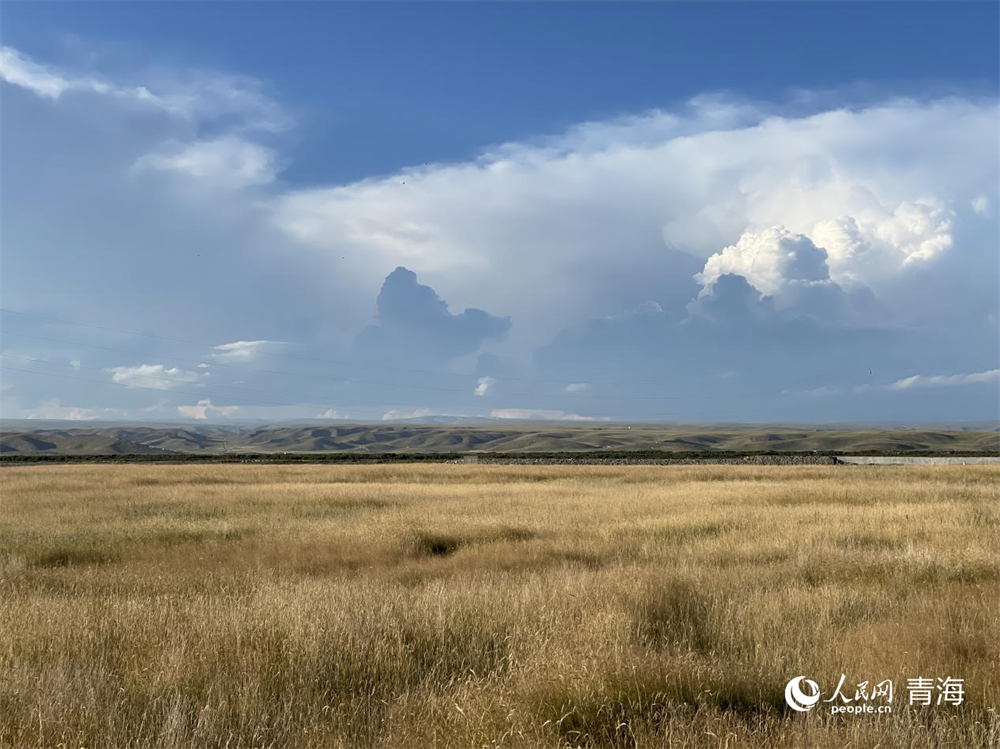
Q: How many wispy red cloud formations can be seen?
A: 0